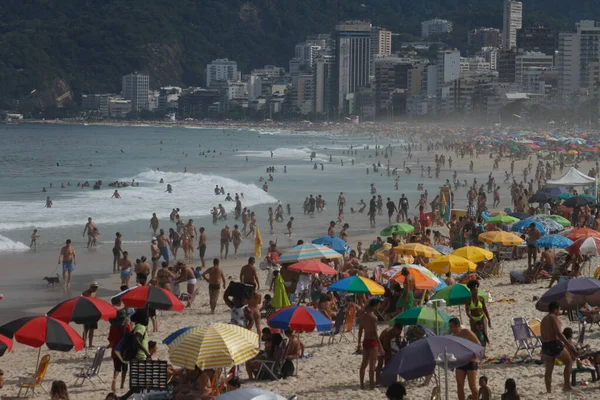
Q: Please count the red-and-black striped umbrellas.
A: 4